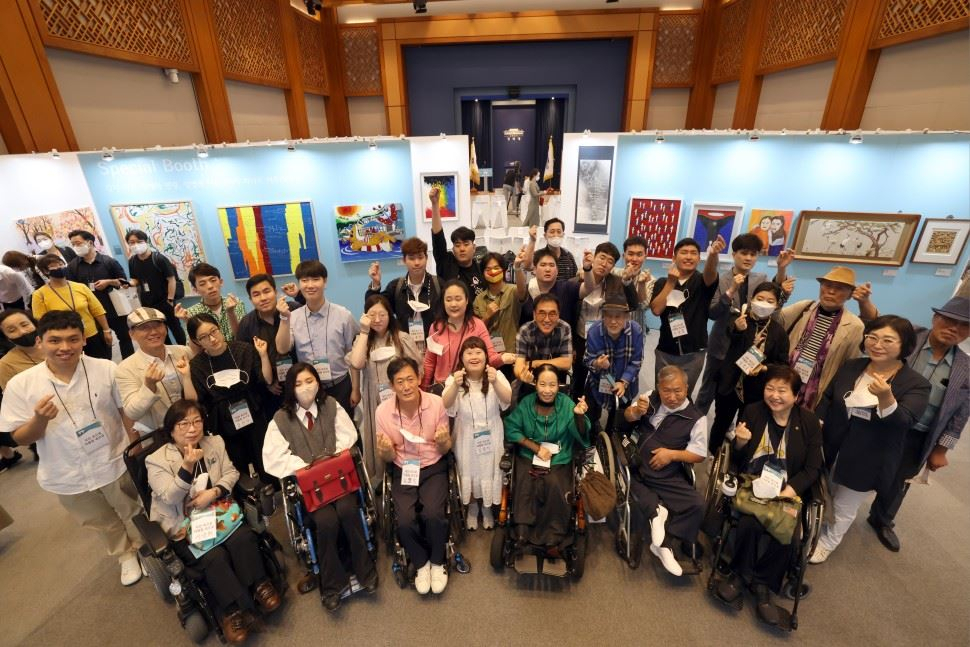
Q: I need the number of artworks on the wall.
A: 11